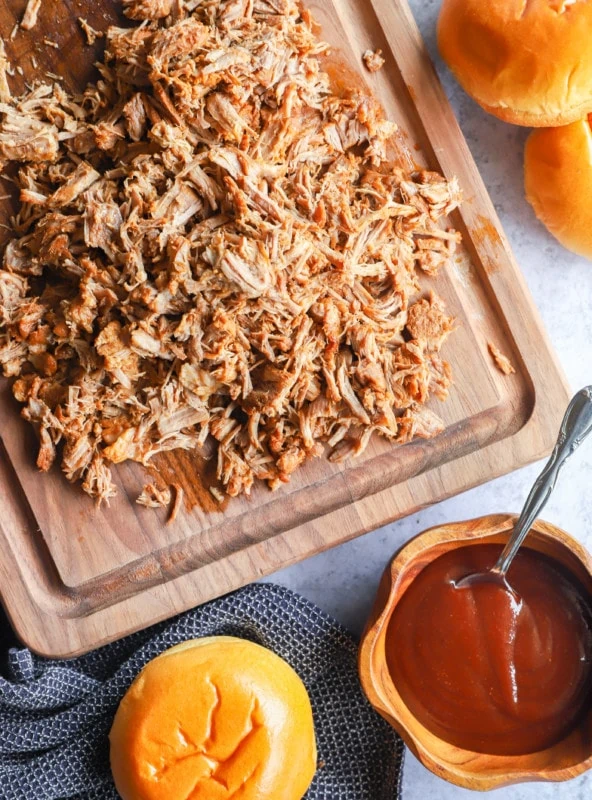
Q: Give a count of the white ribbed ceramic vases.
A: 0